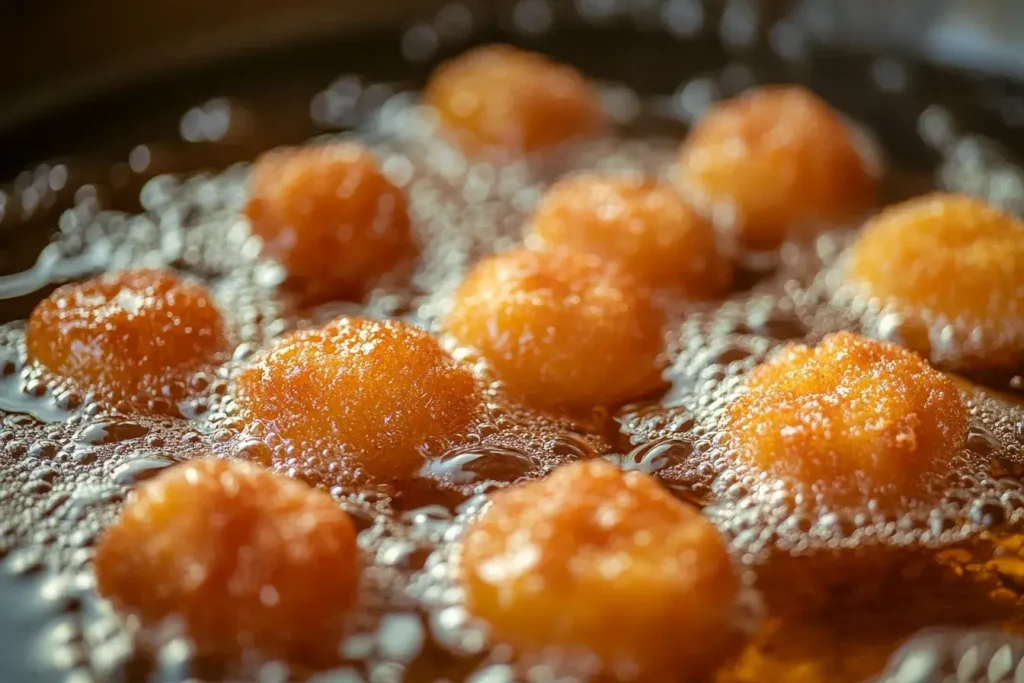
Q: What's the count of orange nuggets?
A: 11